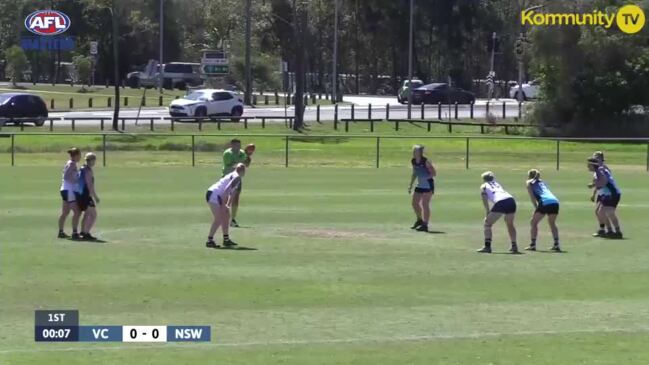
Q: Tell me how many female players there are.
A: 8